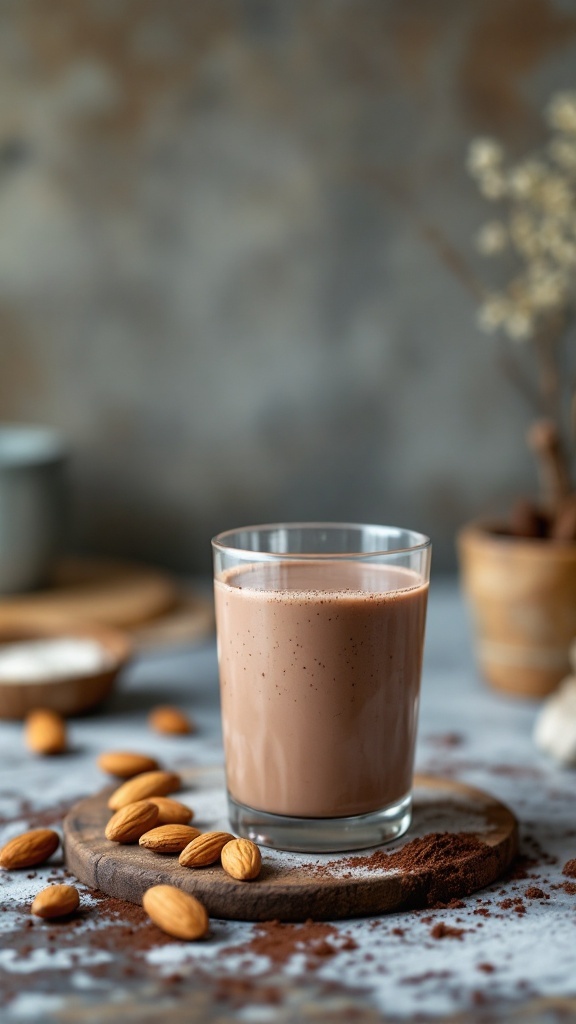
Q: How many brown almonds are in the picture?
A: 12